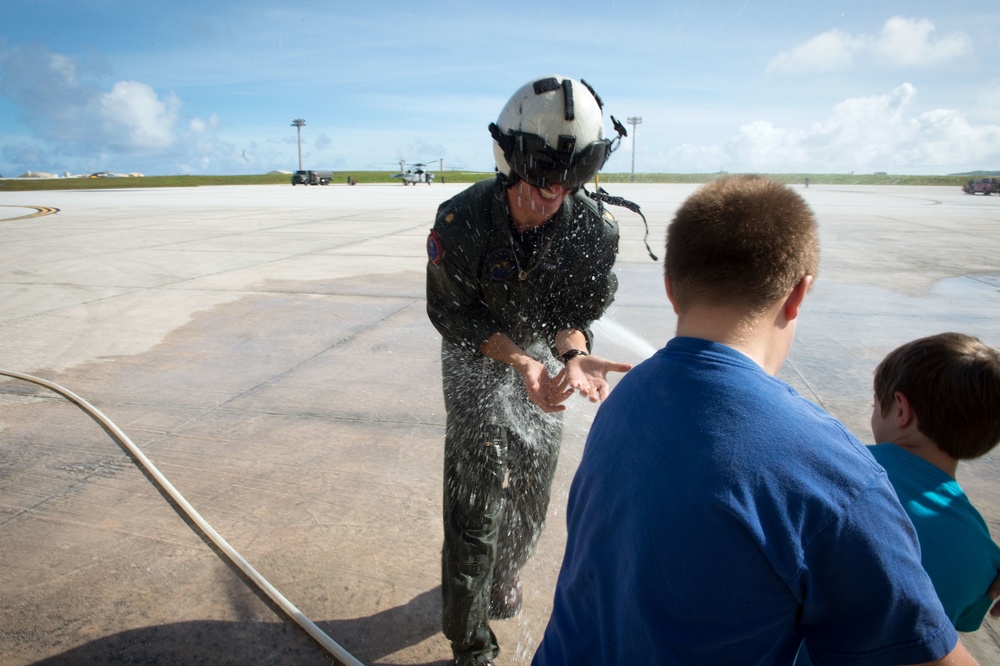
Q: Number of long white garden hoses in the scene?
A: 1